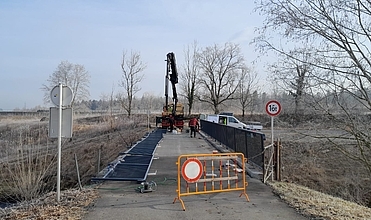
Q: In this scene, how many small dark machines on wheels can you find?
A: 1